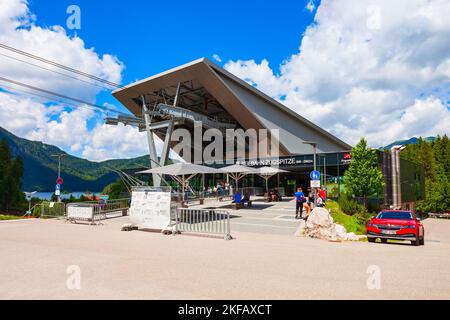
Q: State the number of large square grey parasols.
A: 3